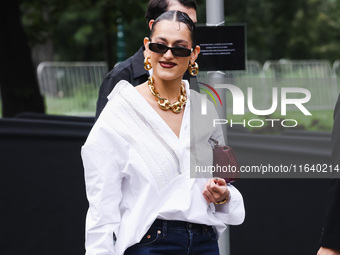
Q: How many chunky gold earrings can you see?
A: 2